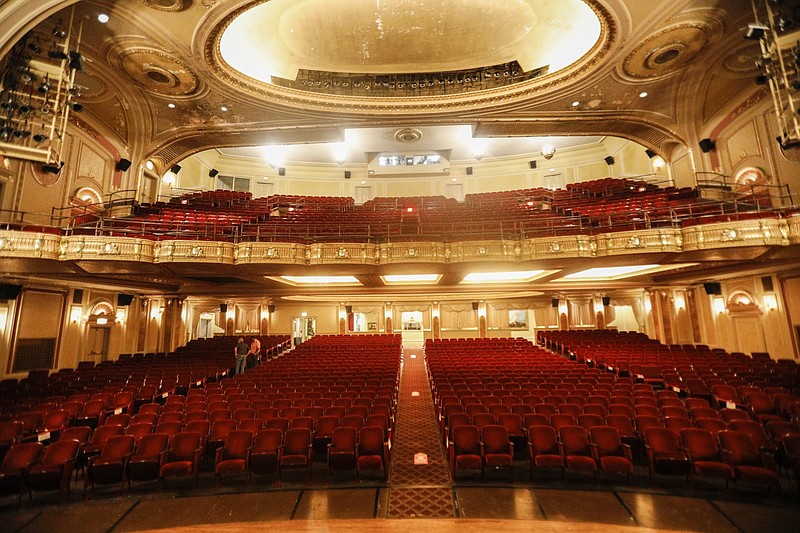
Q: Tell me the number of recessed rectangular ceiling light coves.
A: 4